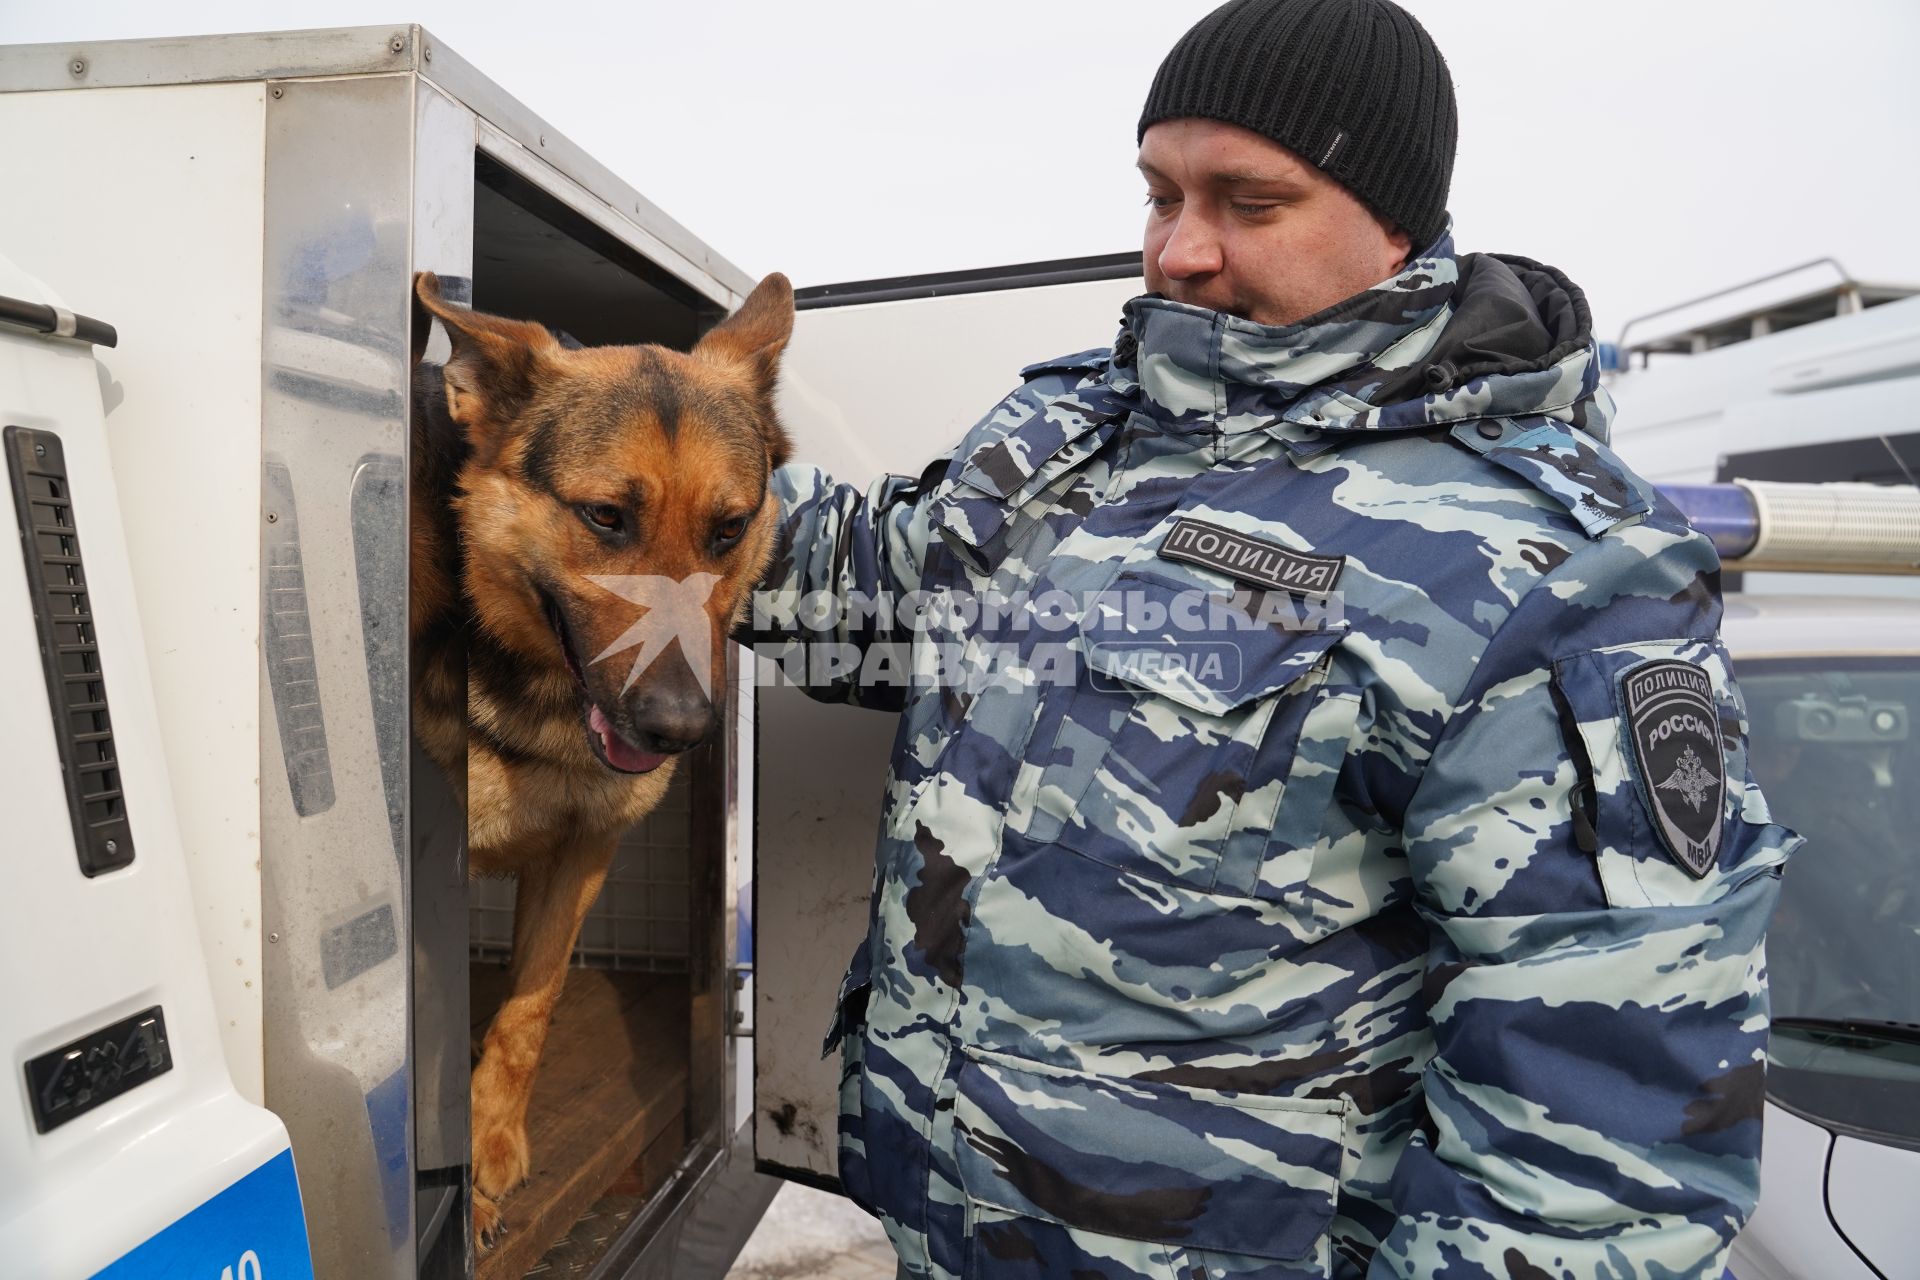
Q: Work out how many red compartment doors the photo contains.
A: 0